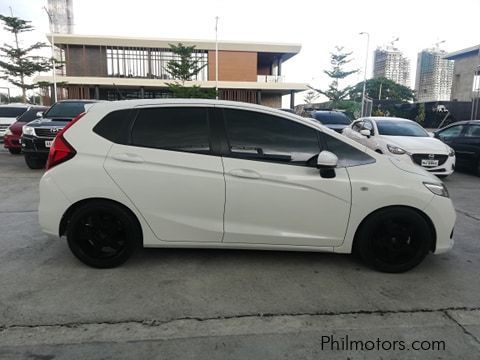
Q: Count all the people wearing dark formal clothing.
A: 0